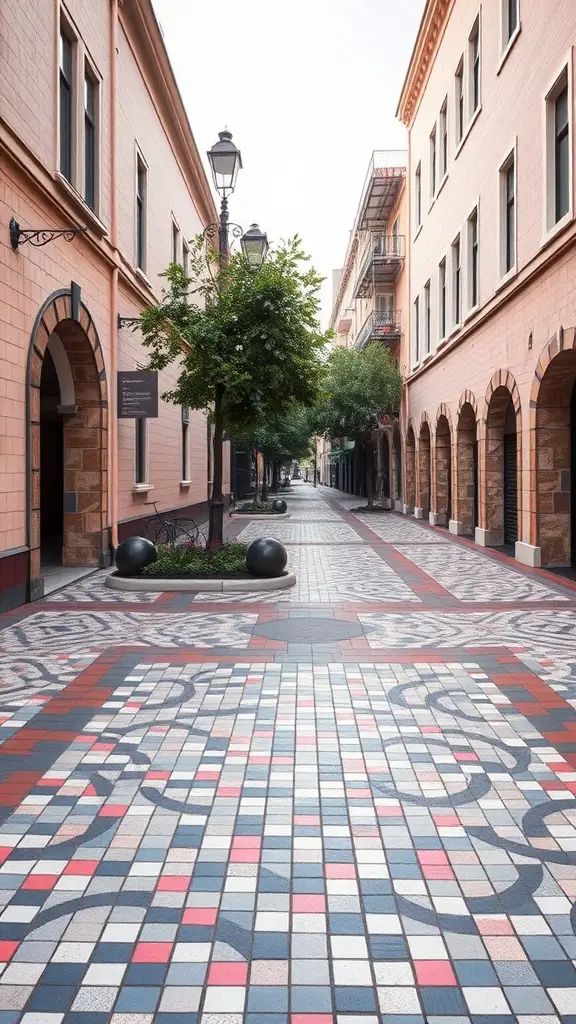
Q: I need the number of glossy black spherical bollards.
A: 3